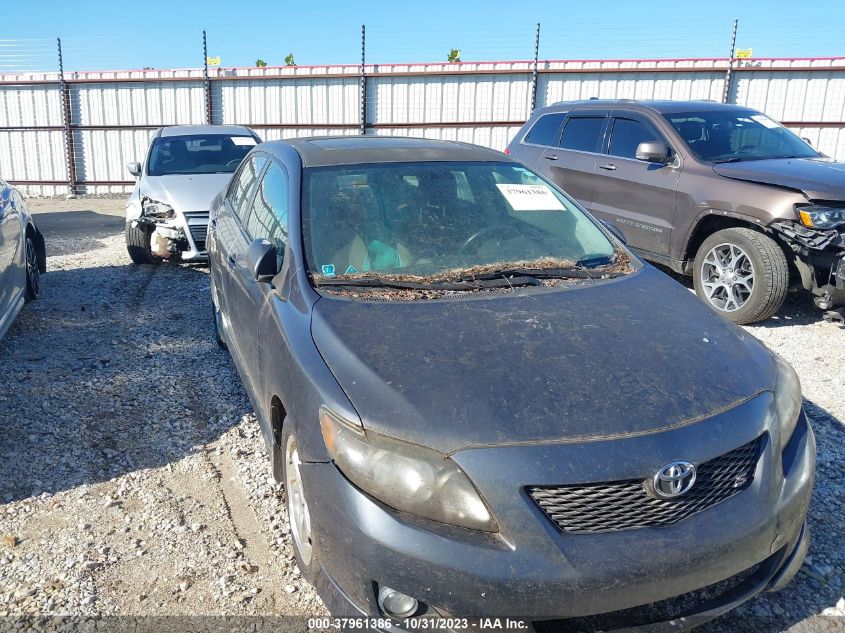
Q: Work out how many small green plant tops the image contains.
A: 3